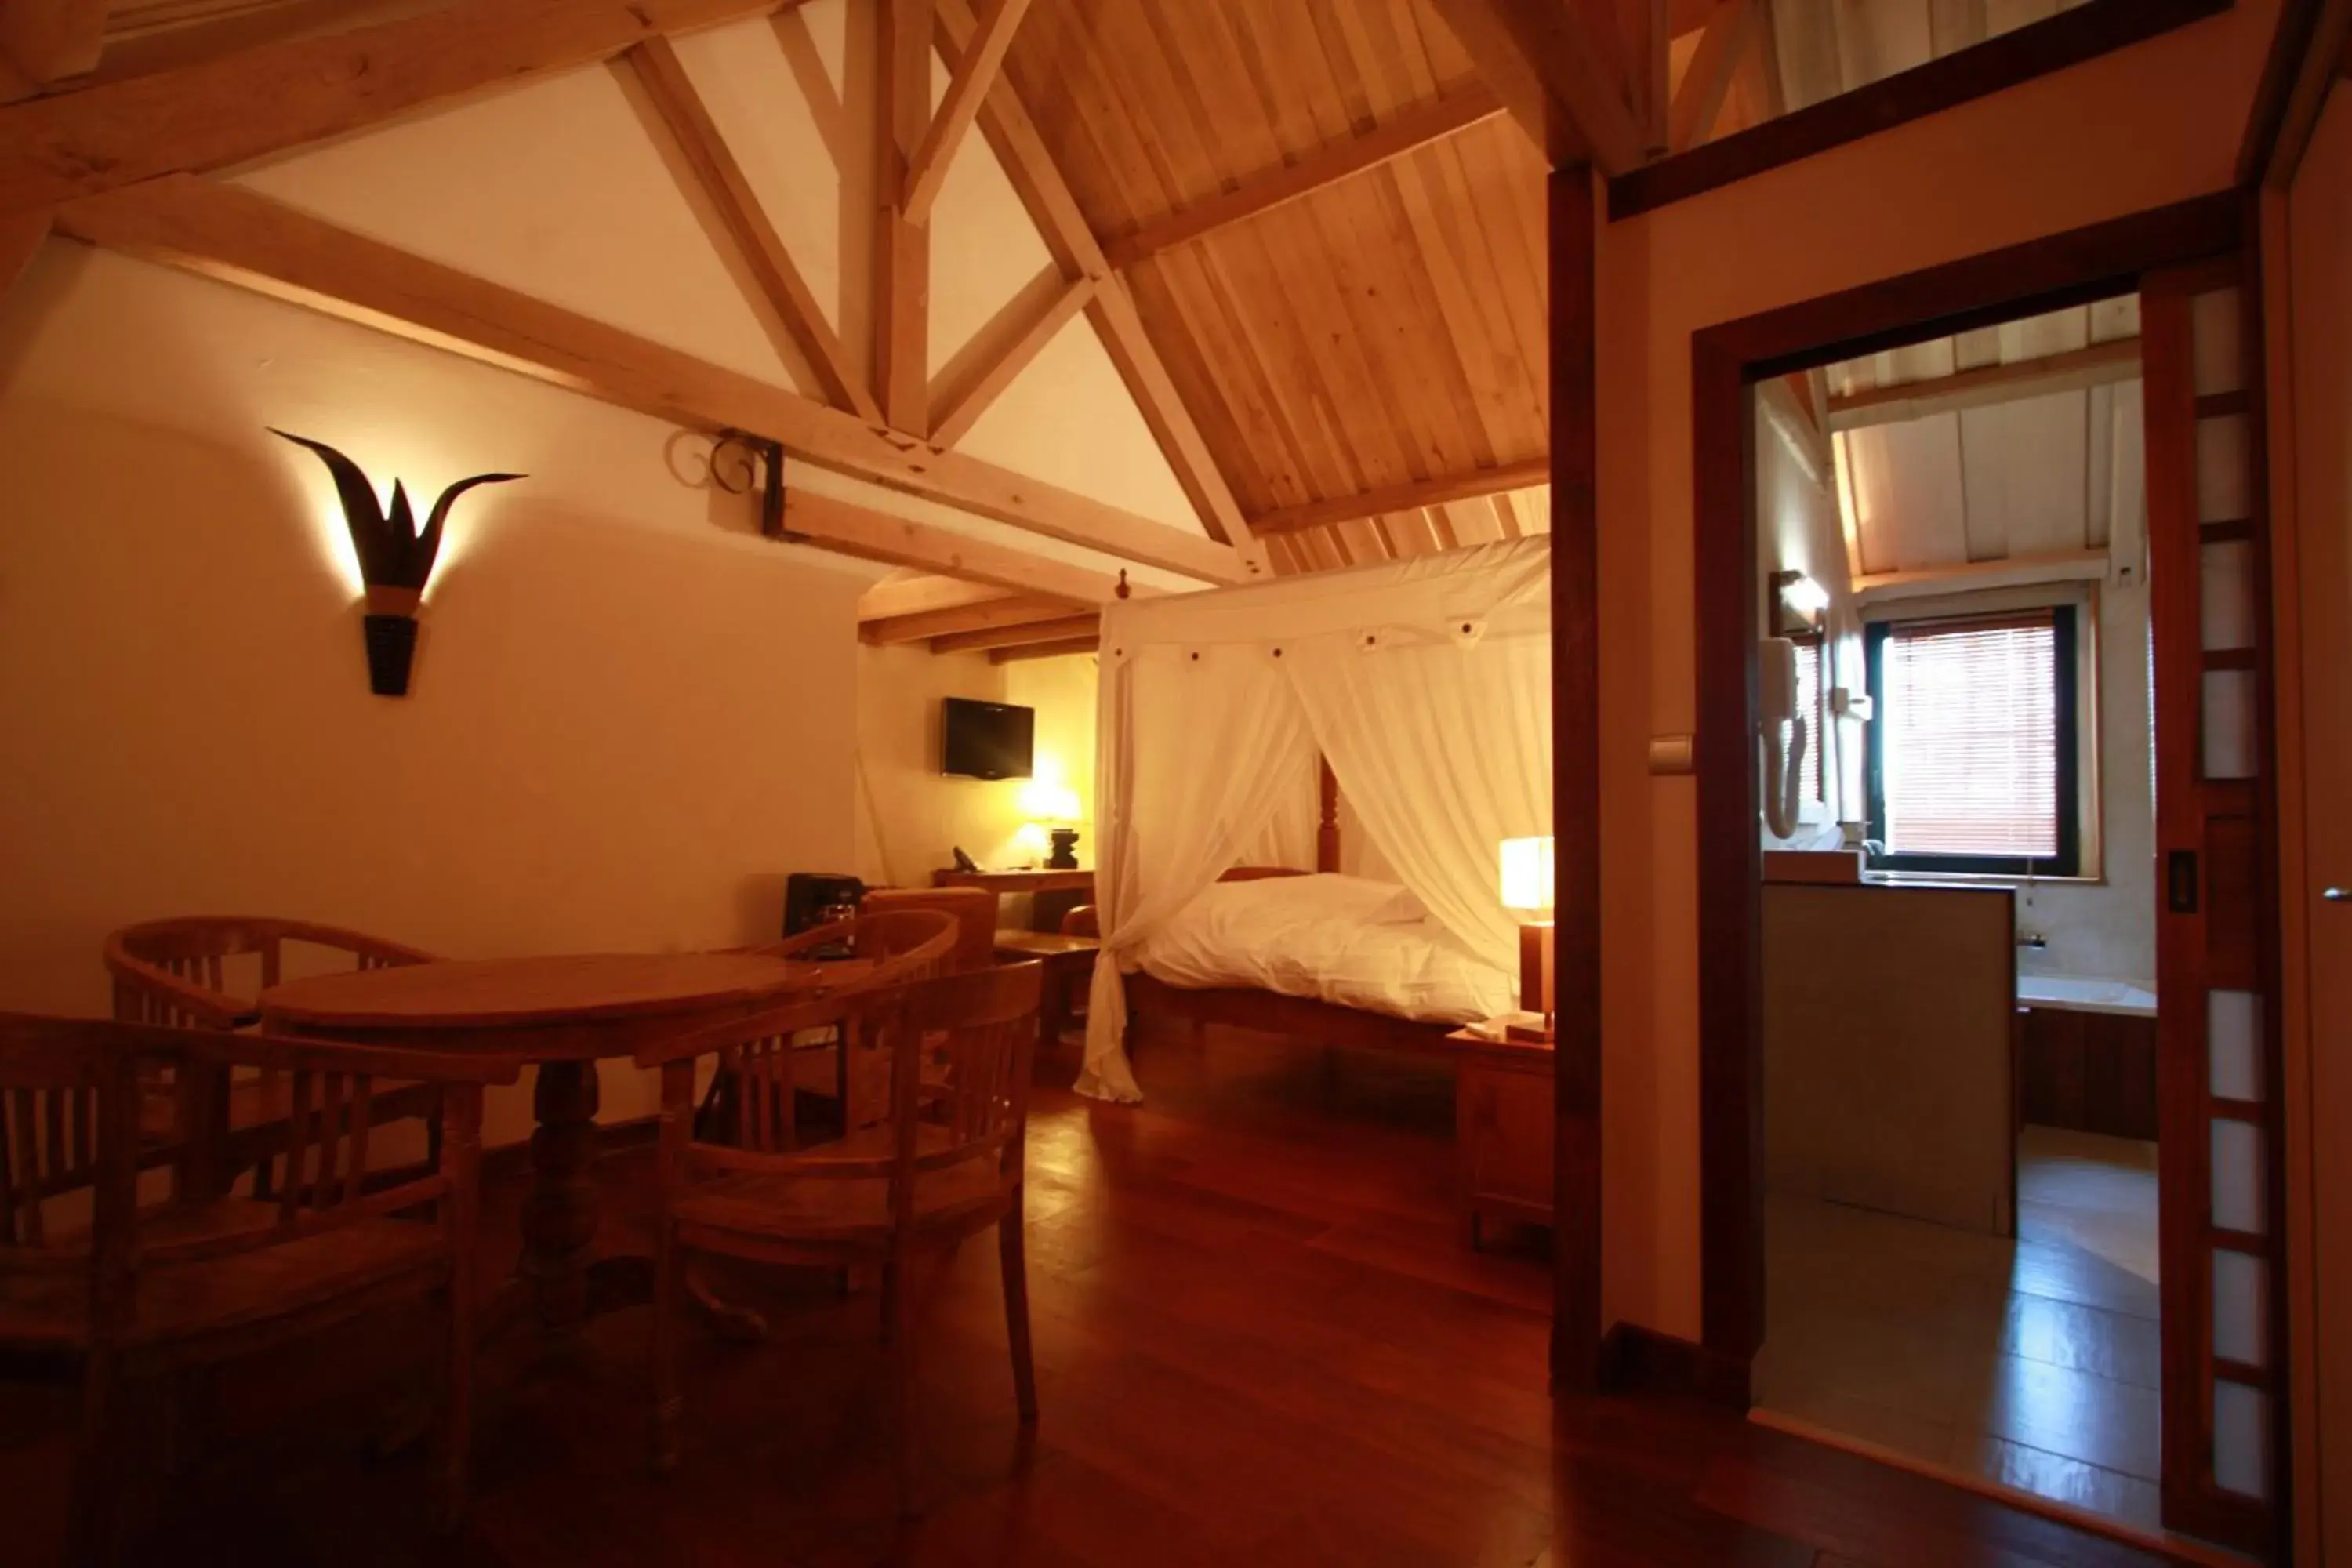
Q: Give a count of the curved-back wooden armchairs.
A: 4